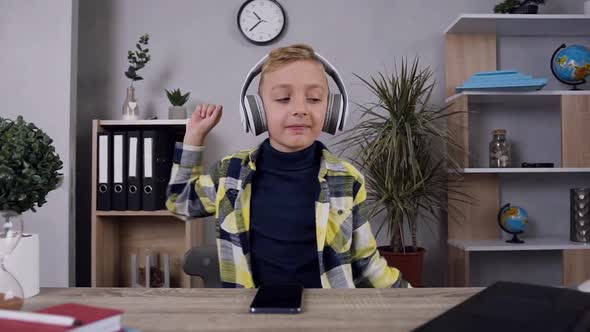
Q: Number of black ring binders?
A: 4